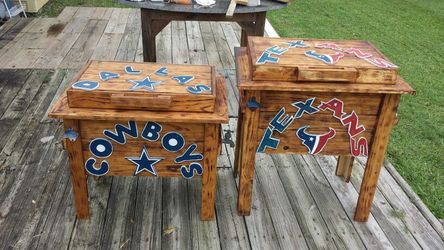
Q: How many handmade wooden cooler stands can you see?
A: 2